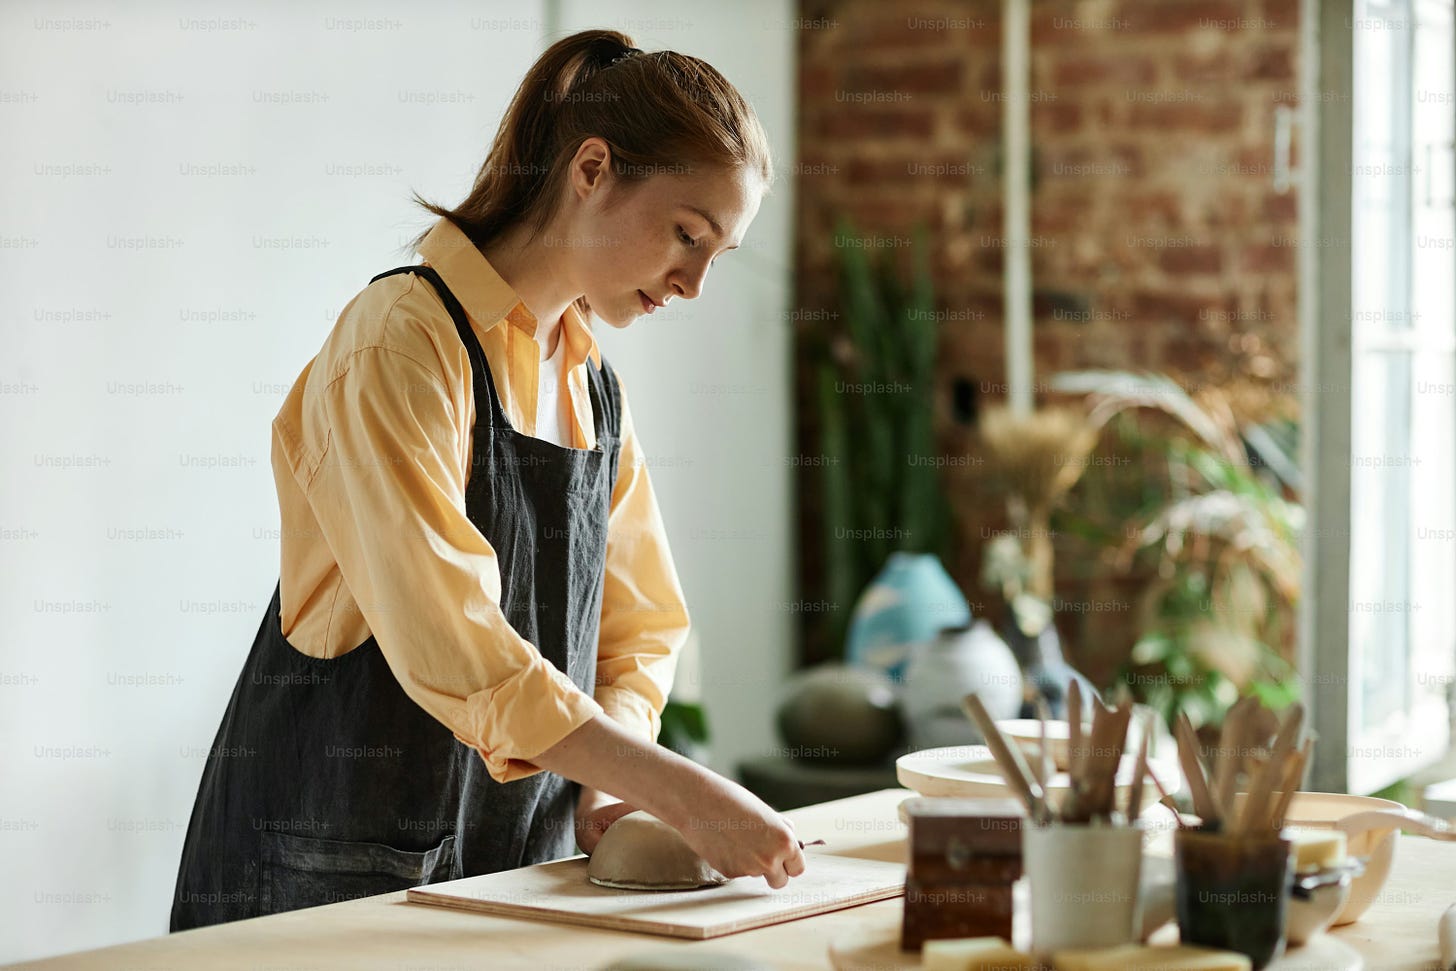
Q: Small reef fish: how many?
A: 0